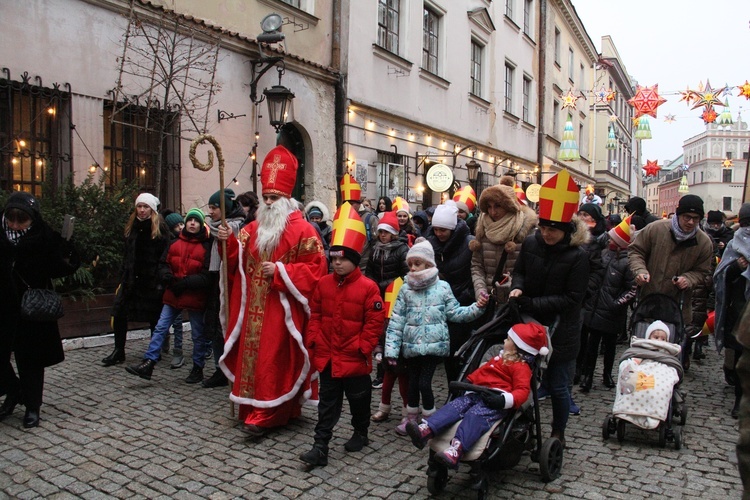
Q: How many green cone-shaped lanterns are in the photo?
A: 5